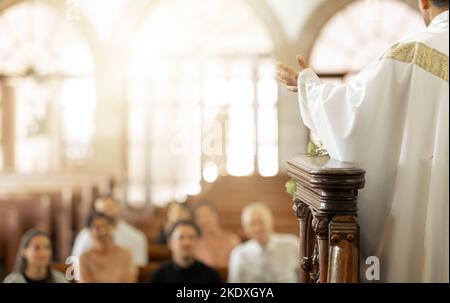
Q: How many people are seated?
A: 7